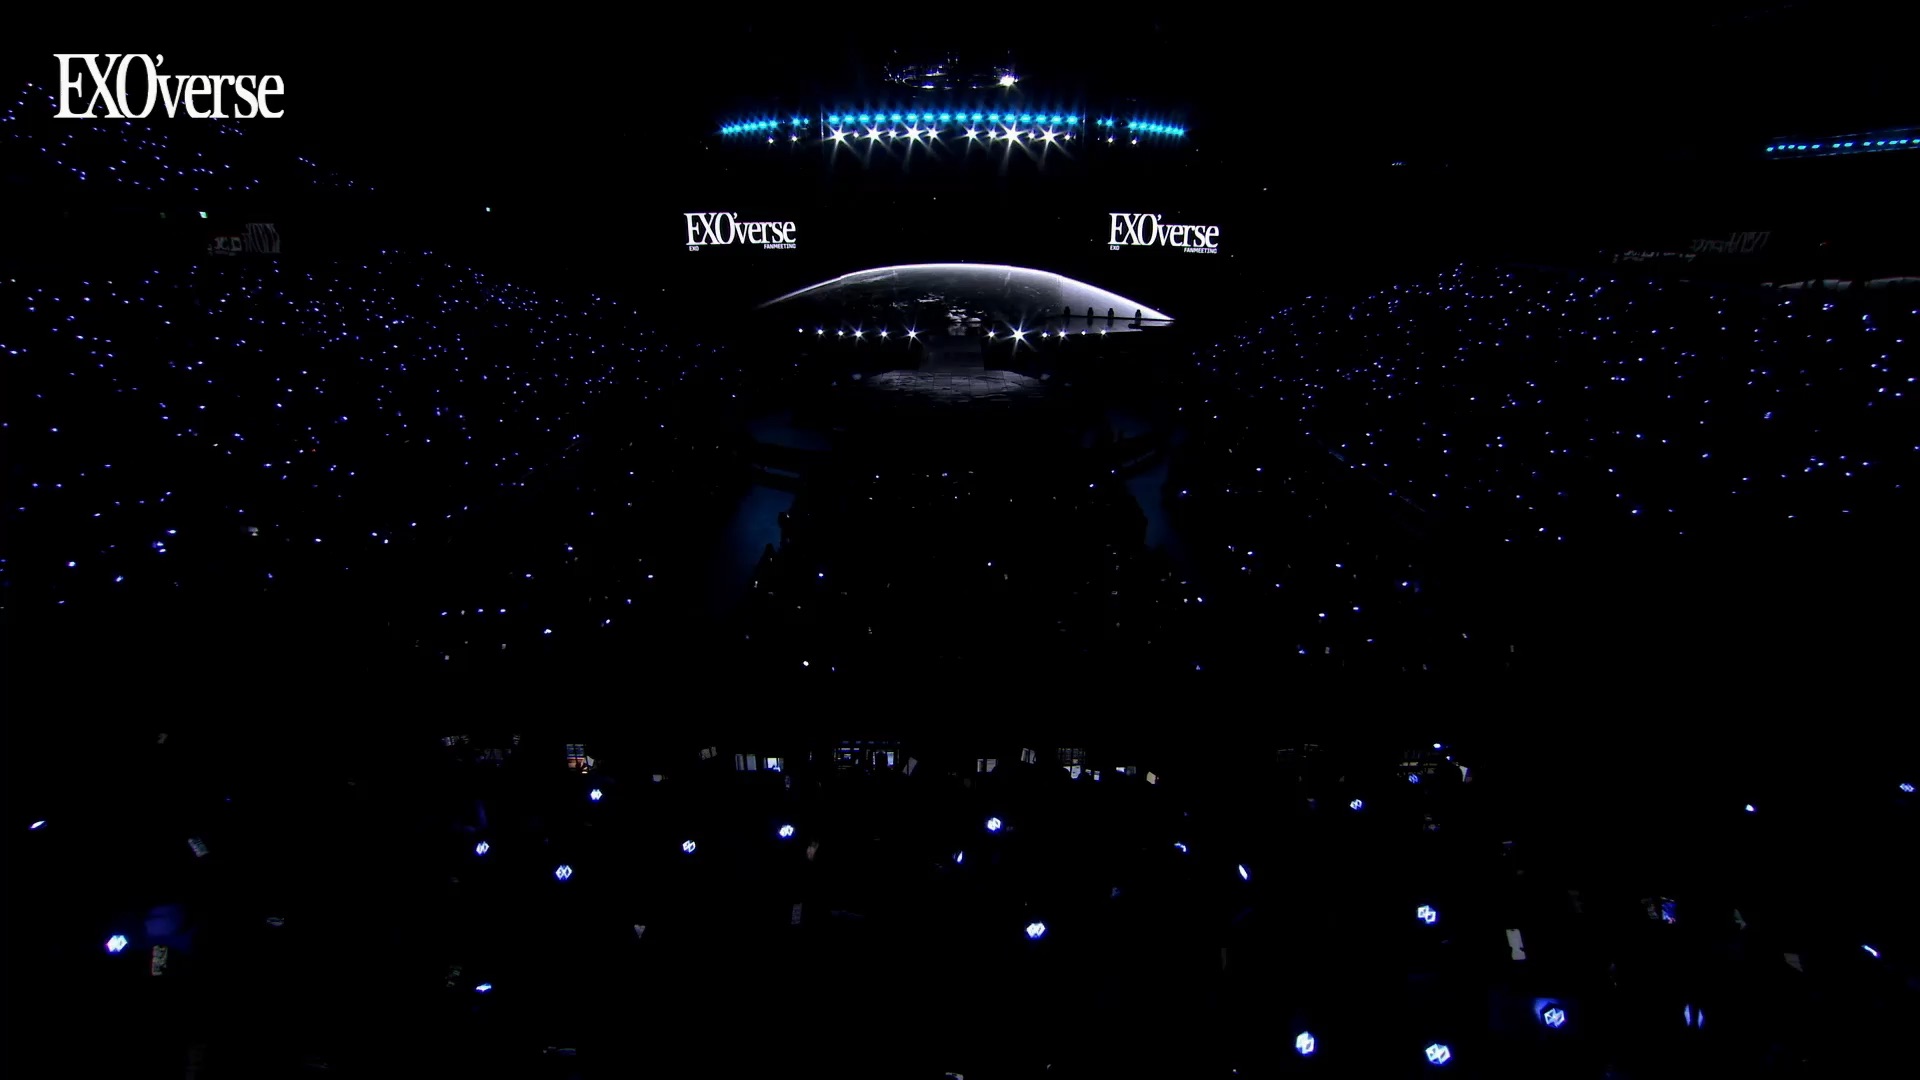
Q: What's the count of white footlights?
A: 12